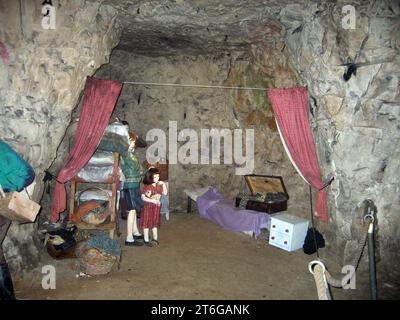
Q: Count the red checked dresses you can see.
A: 1